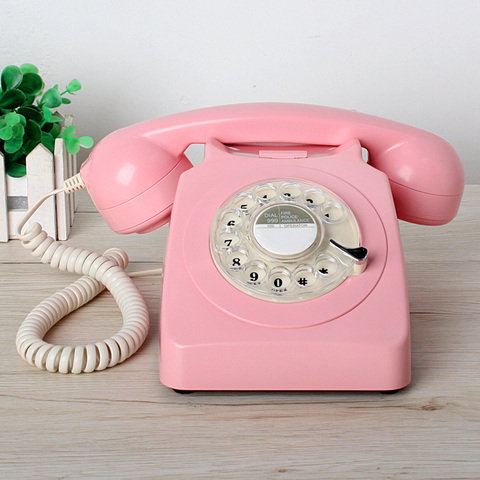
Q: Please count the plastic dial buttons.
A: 12